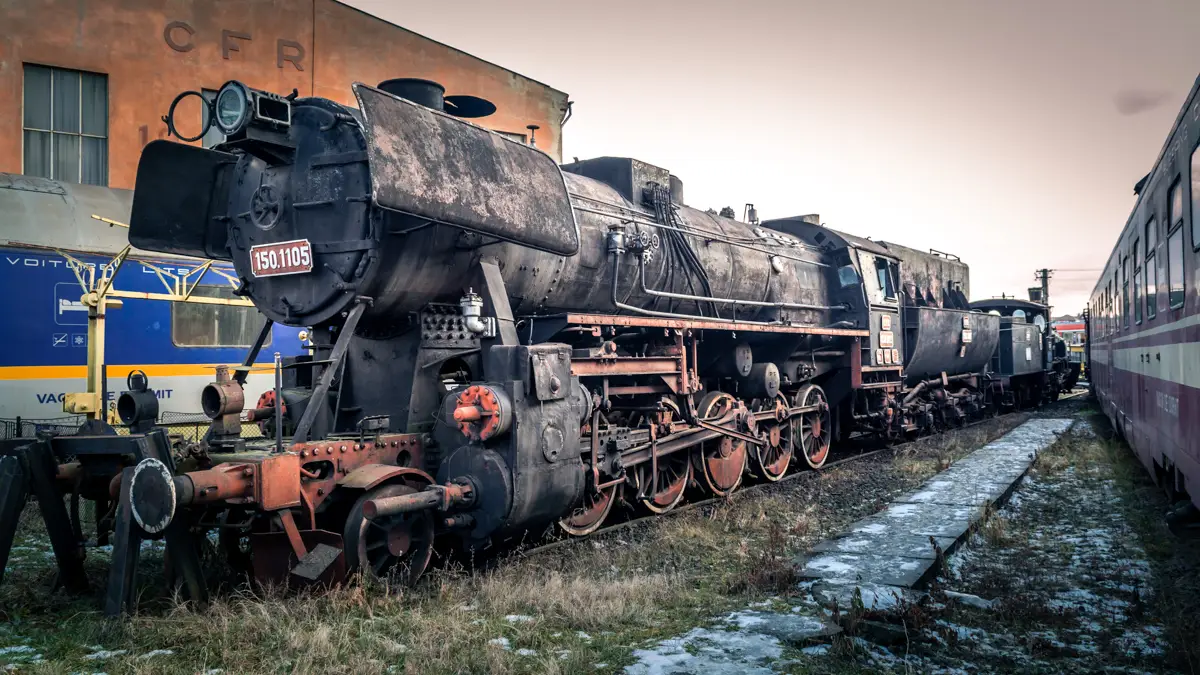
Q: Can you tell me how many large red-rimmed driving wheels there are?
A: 5